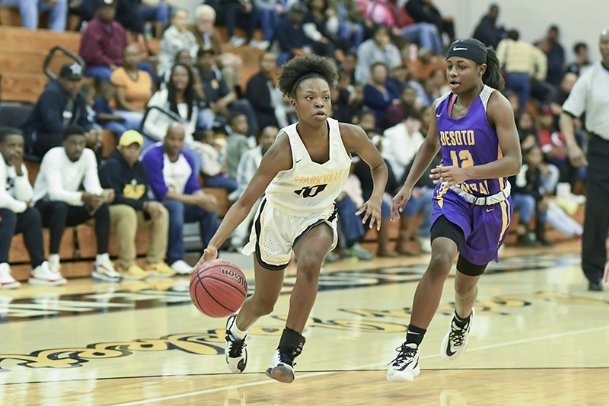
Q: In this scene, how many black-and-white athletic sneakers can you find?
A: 4